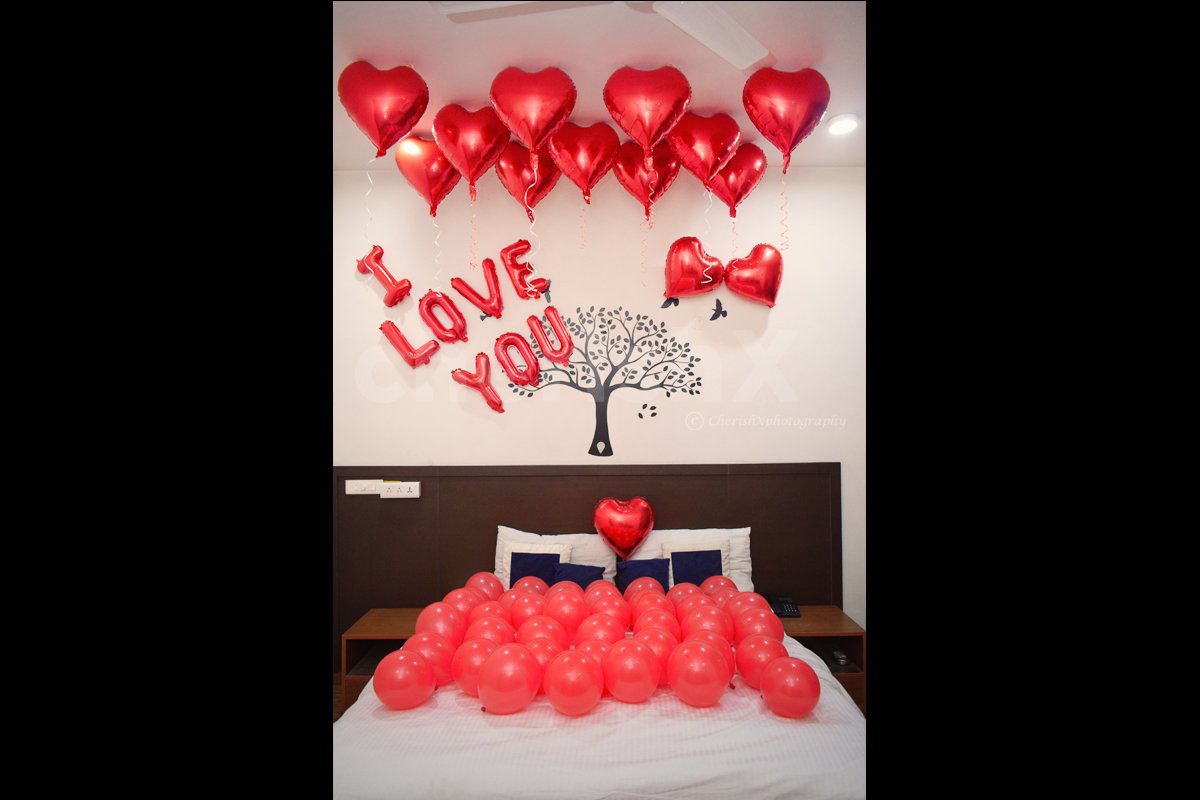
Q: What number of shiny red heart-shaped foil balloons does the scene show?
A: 14